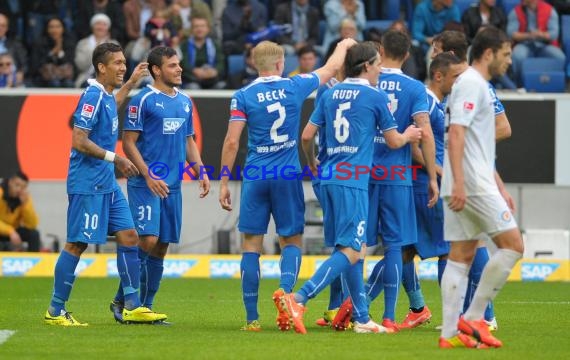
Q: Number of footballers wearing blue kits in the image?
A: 8